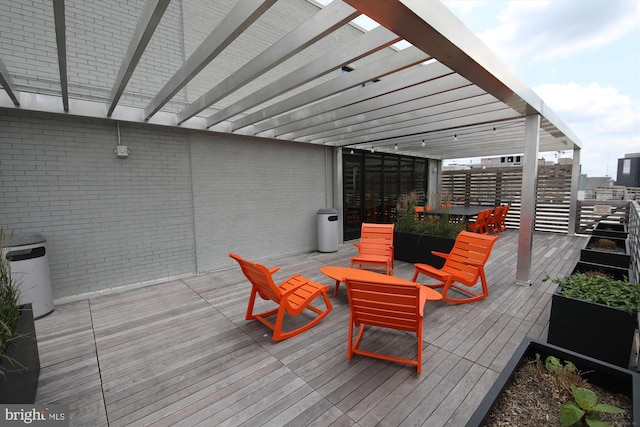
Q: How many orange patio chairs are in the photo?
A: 11